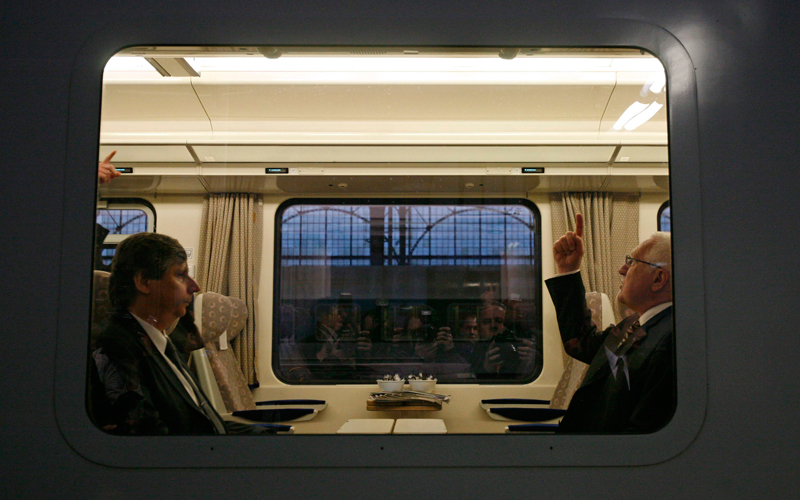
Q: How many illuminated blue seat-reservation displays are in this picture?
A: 3